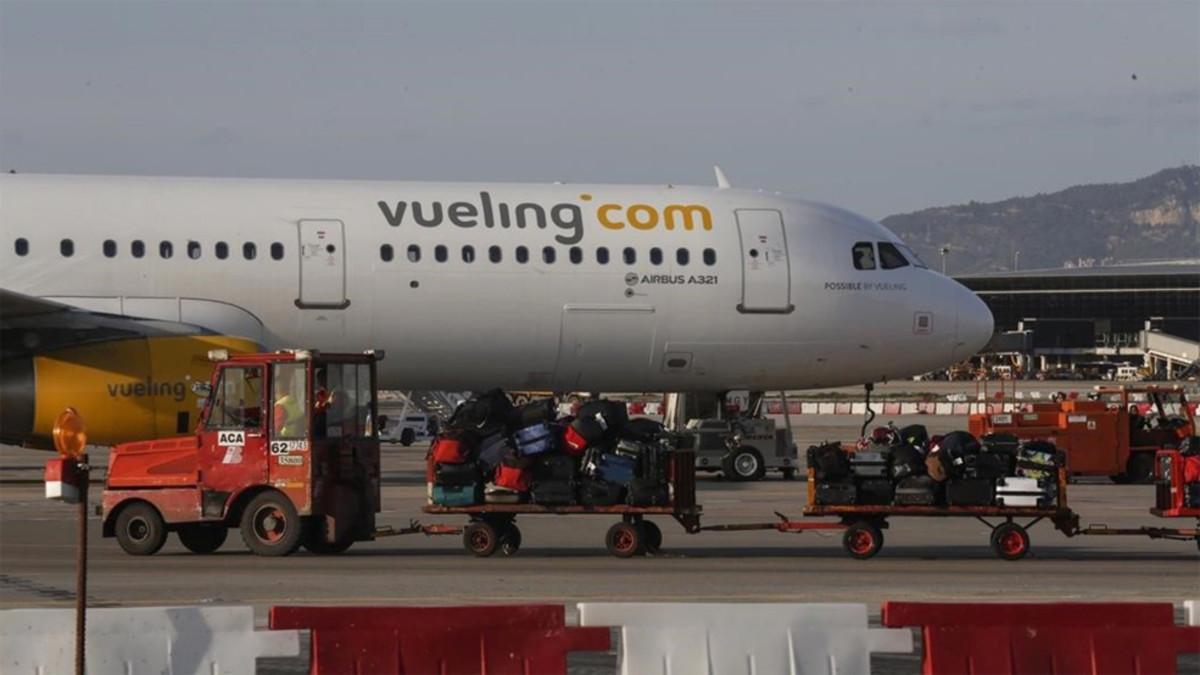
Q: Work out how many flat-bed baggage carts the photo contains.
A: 3